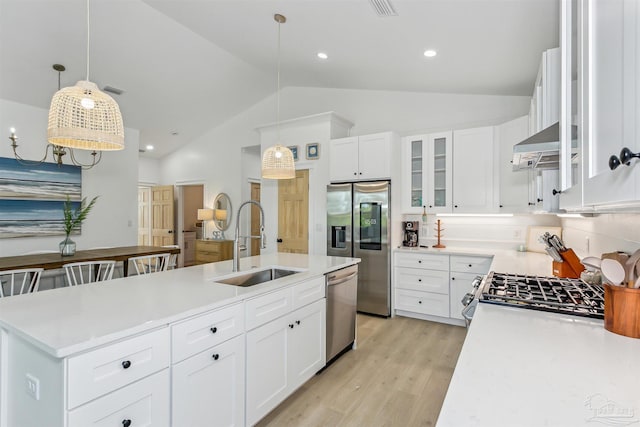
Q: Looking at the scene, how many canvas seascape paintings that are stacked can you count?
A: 2